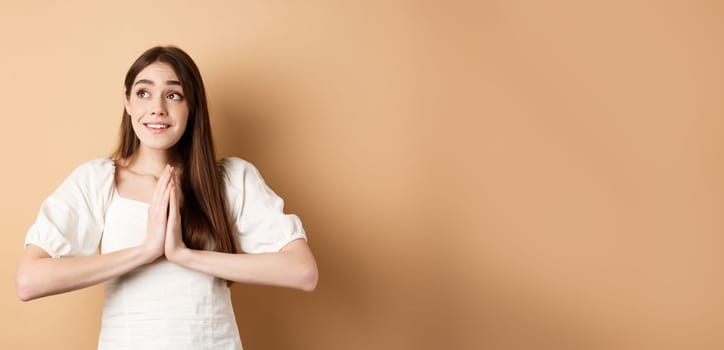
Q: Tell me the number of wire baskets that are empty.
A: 0